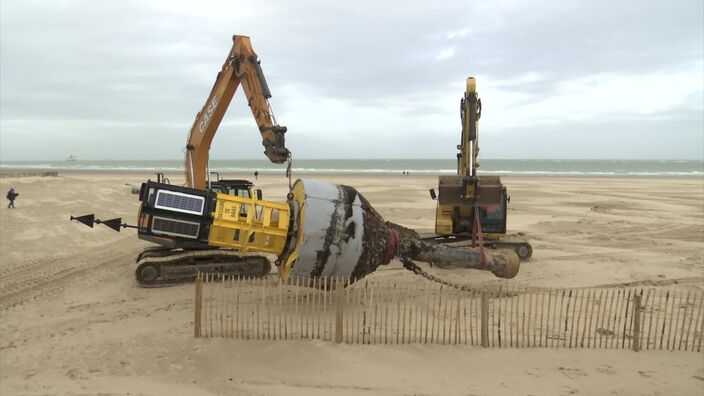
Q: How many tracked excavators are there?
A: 2